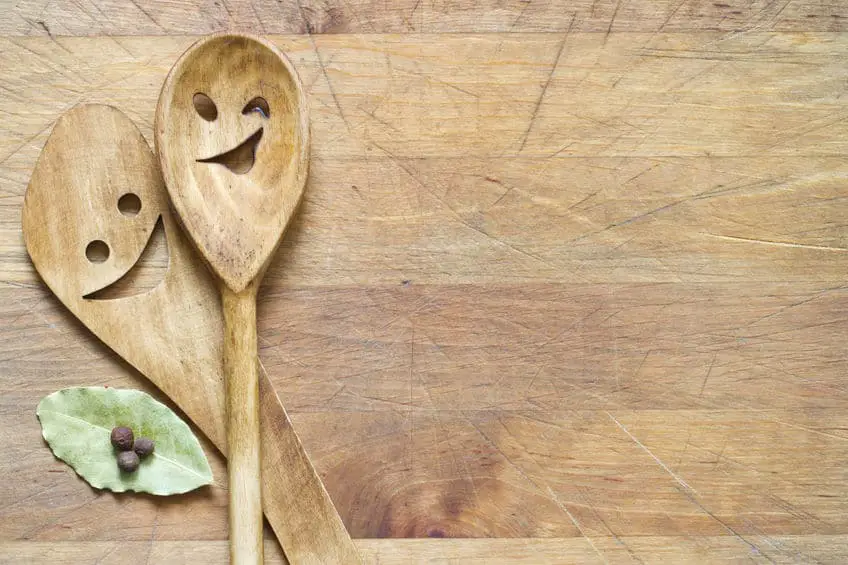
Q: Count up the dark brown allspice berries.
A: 3